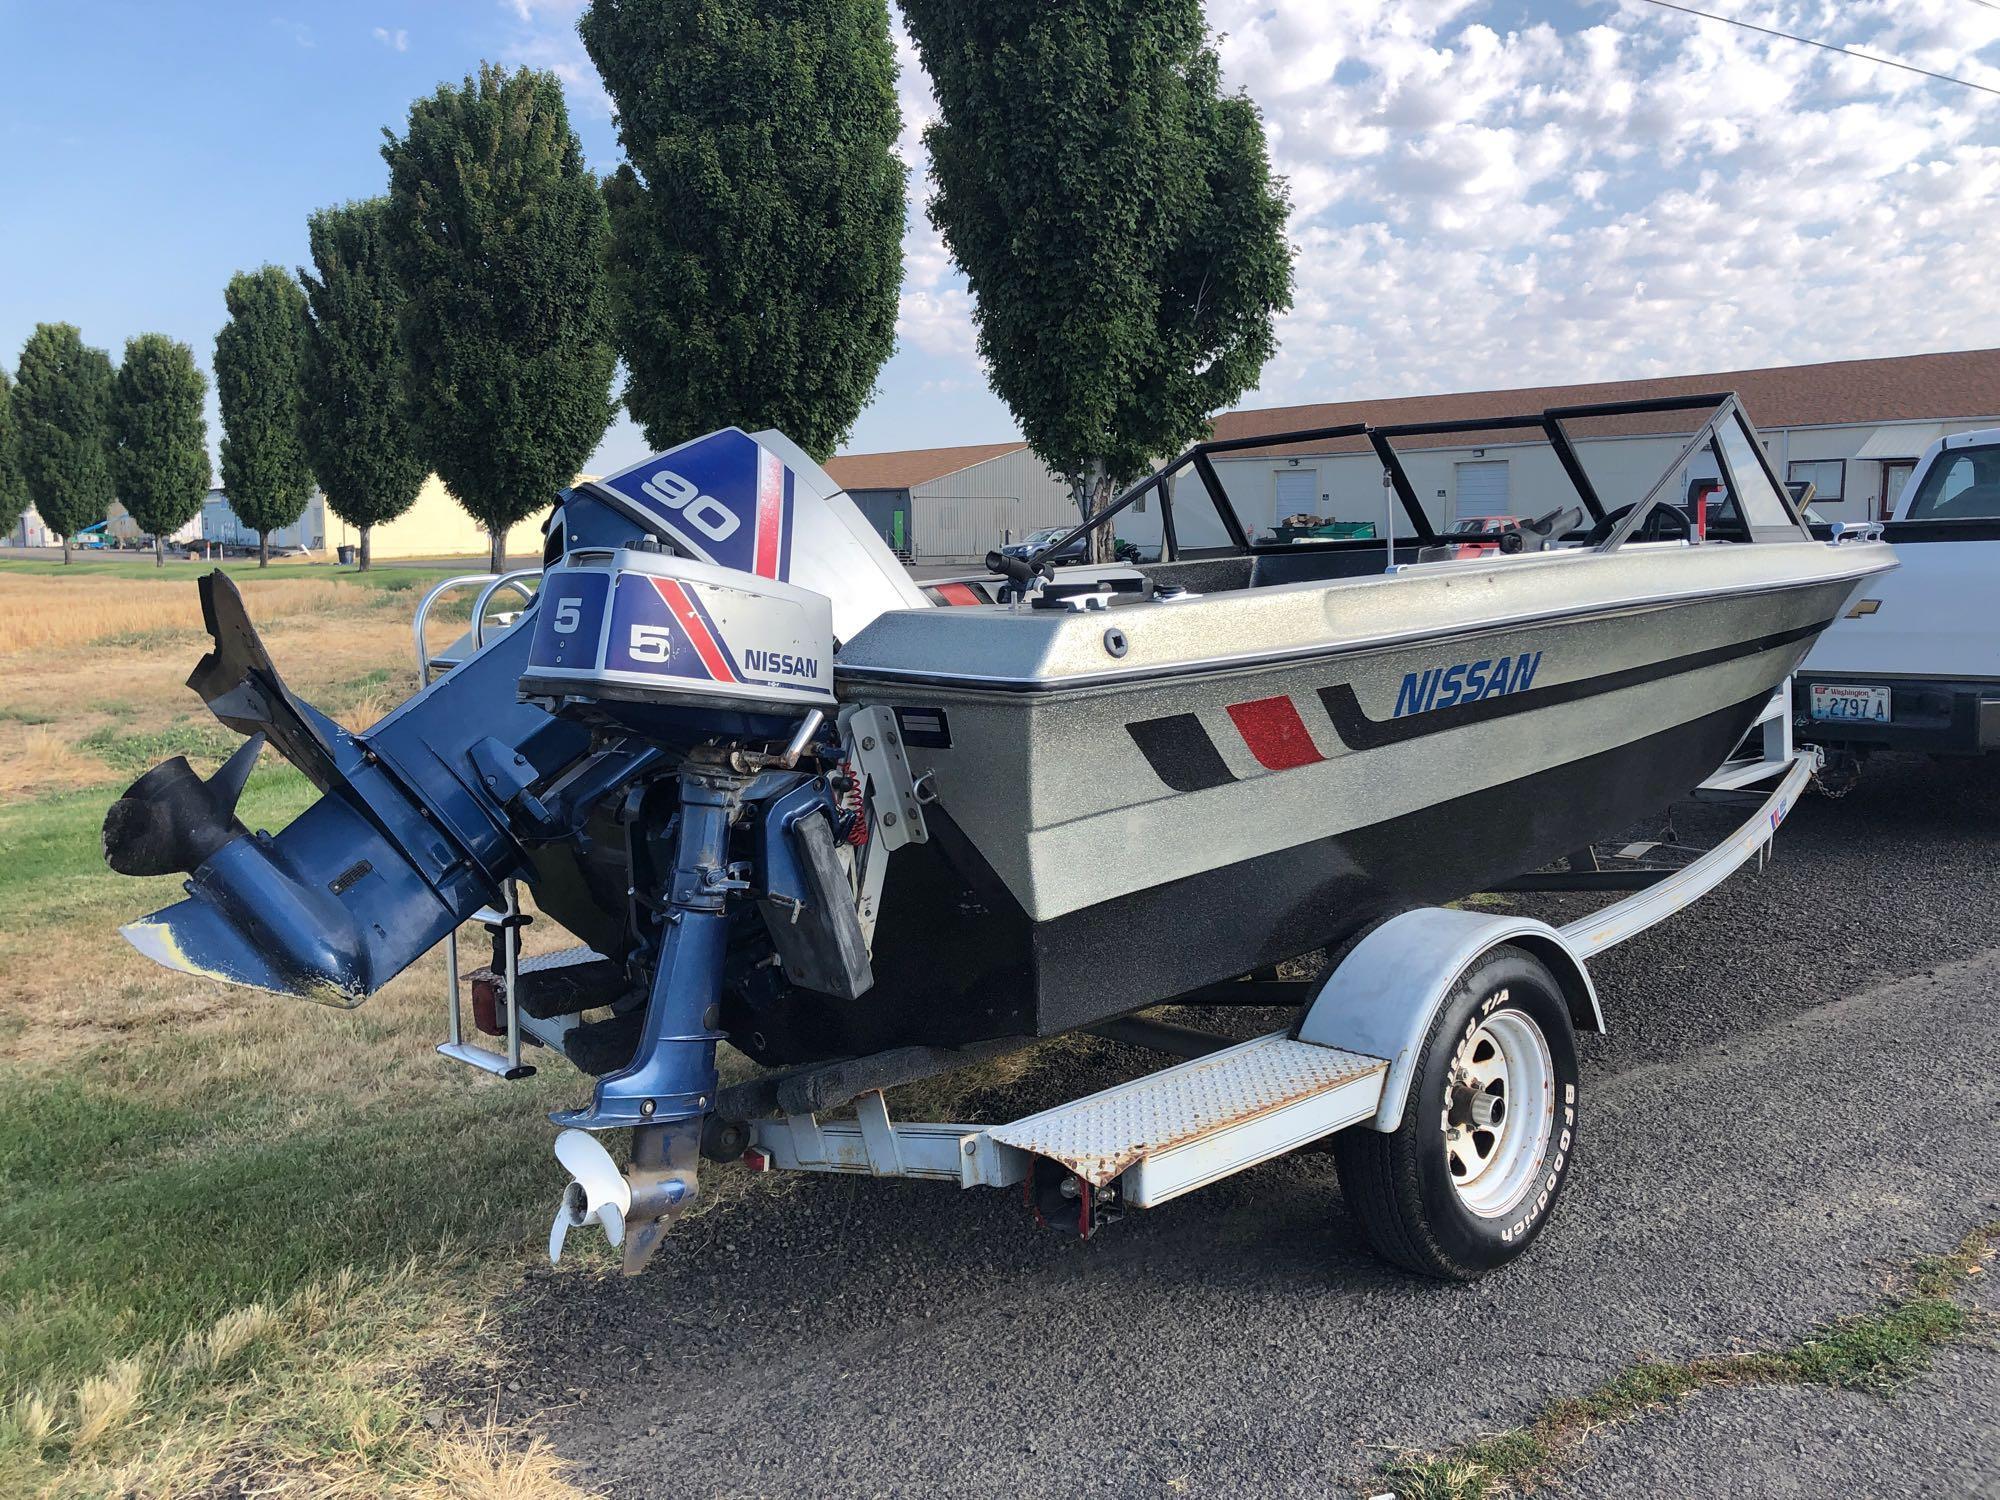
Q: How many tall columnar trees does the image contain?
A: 8